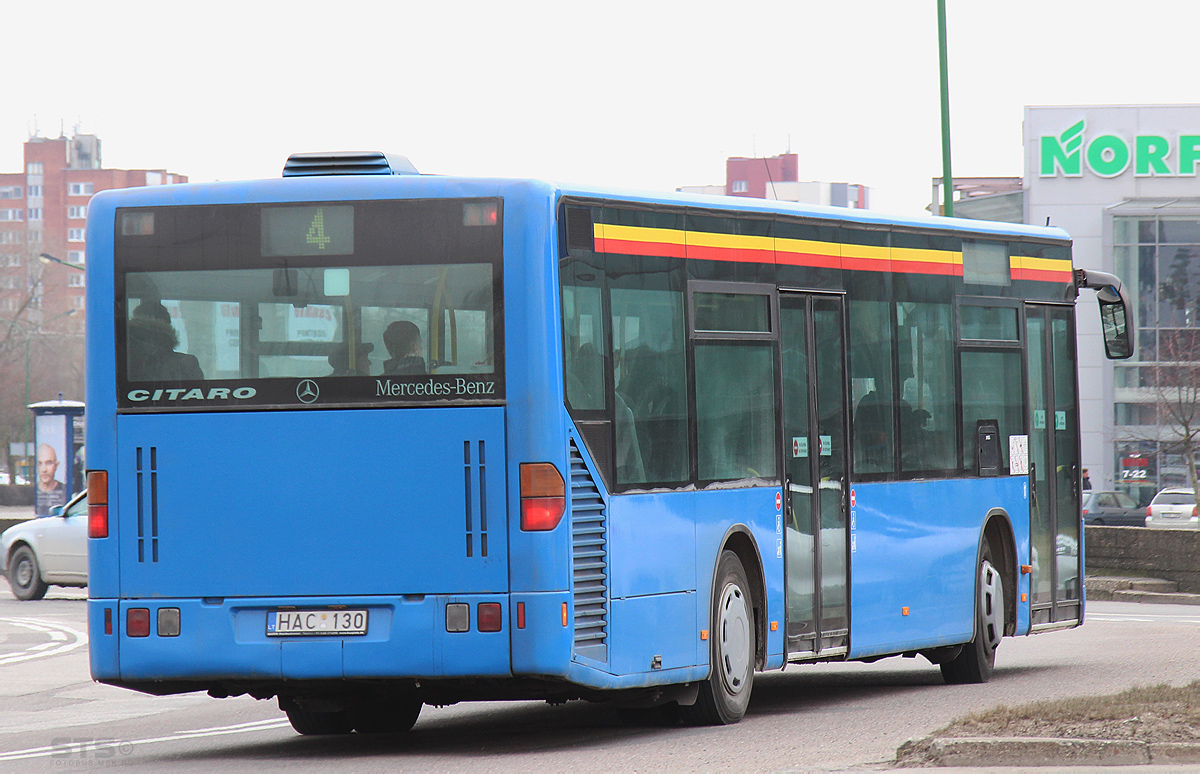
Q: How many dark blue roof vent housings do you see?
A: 1